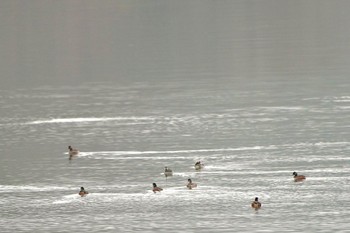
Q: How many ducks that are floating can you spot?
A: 8